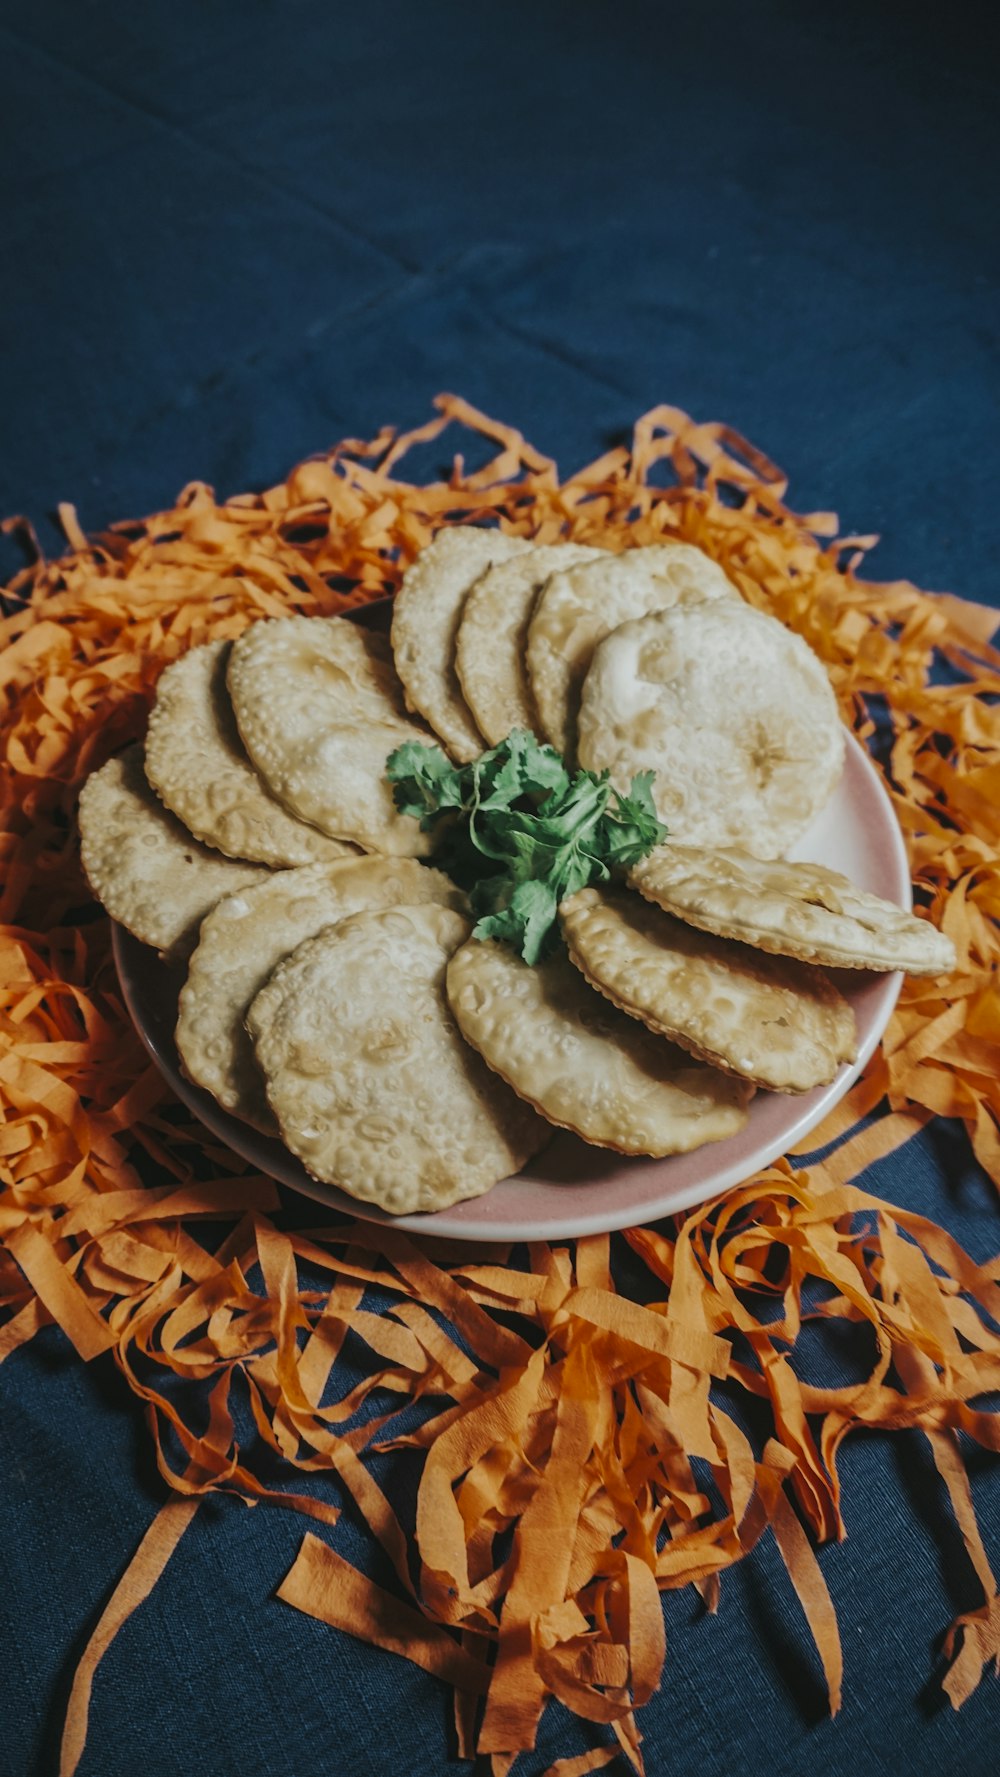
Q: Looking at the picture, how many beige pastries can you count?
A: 12